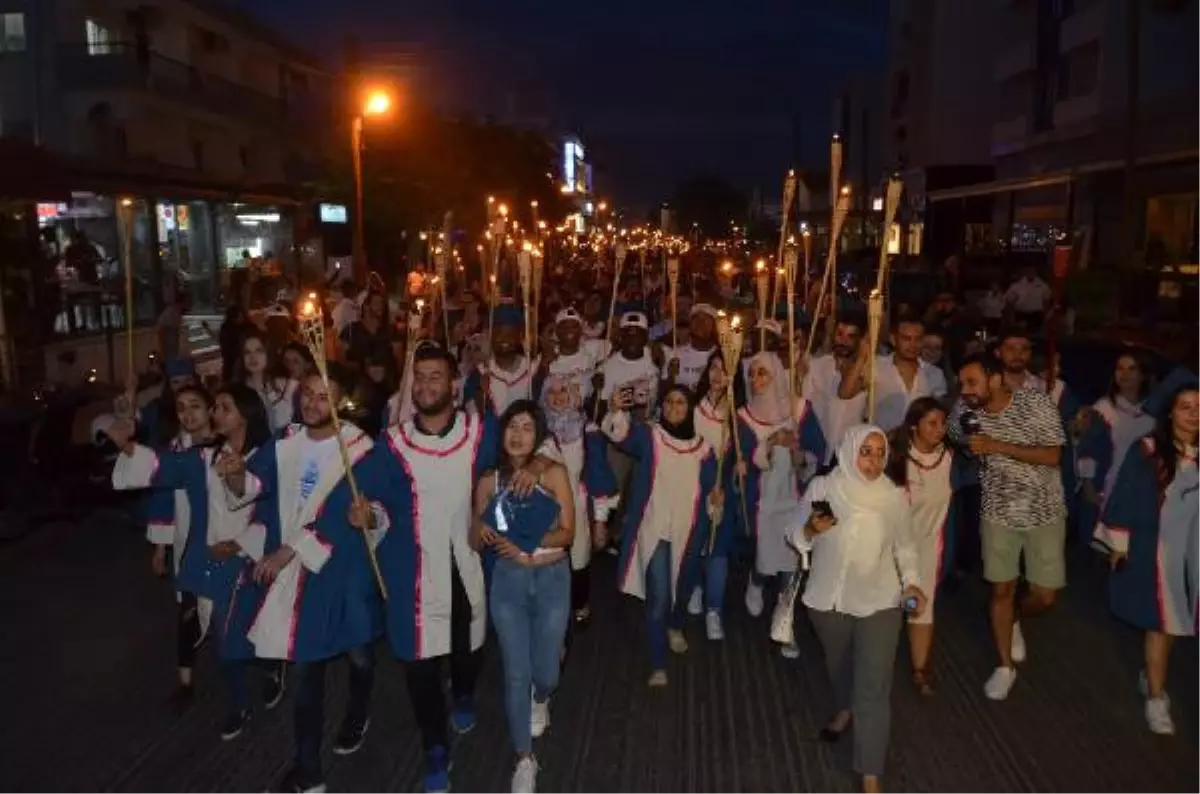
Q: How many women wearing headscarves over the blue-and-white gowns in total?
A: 3